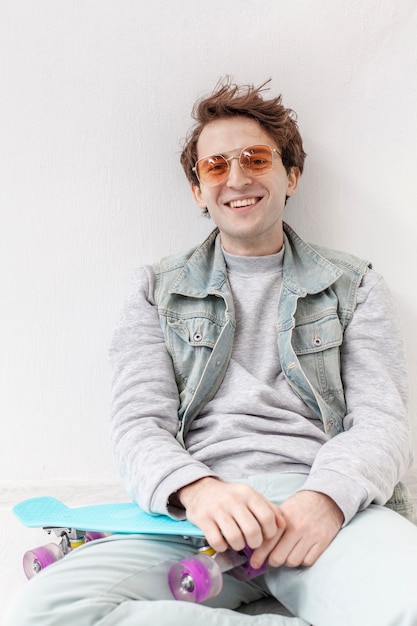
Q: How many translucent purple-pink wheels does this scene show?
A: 4